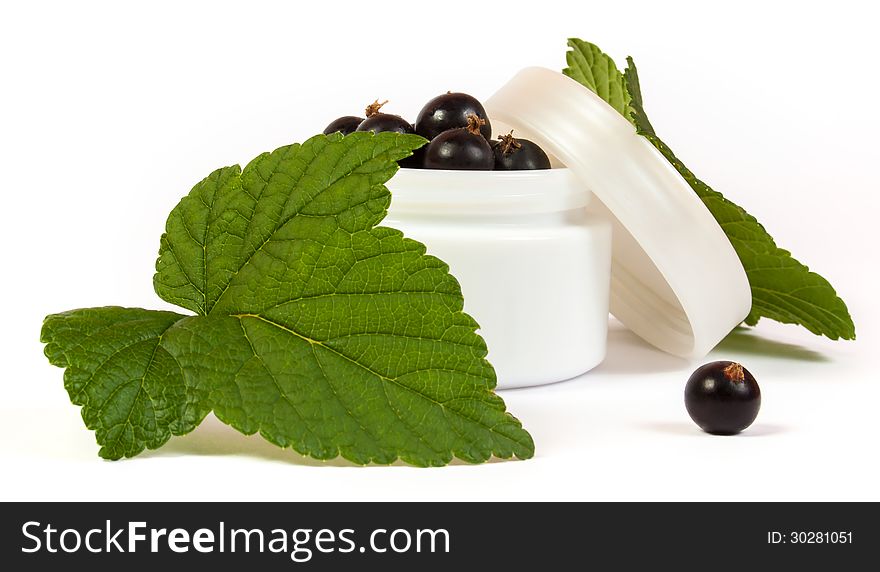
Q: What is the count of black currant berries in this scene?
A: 6